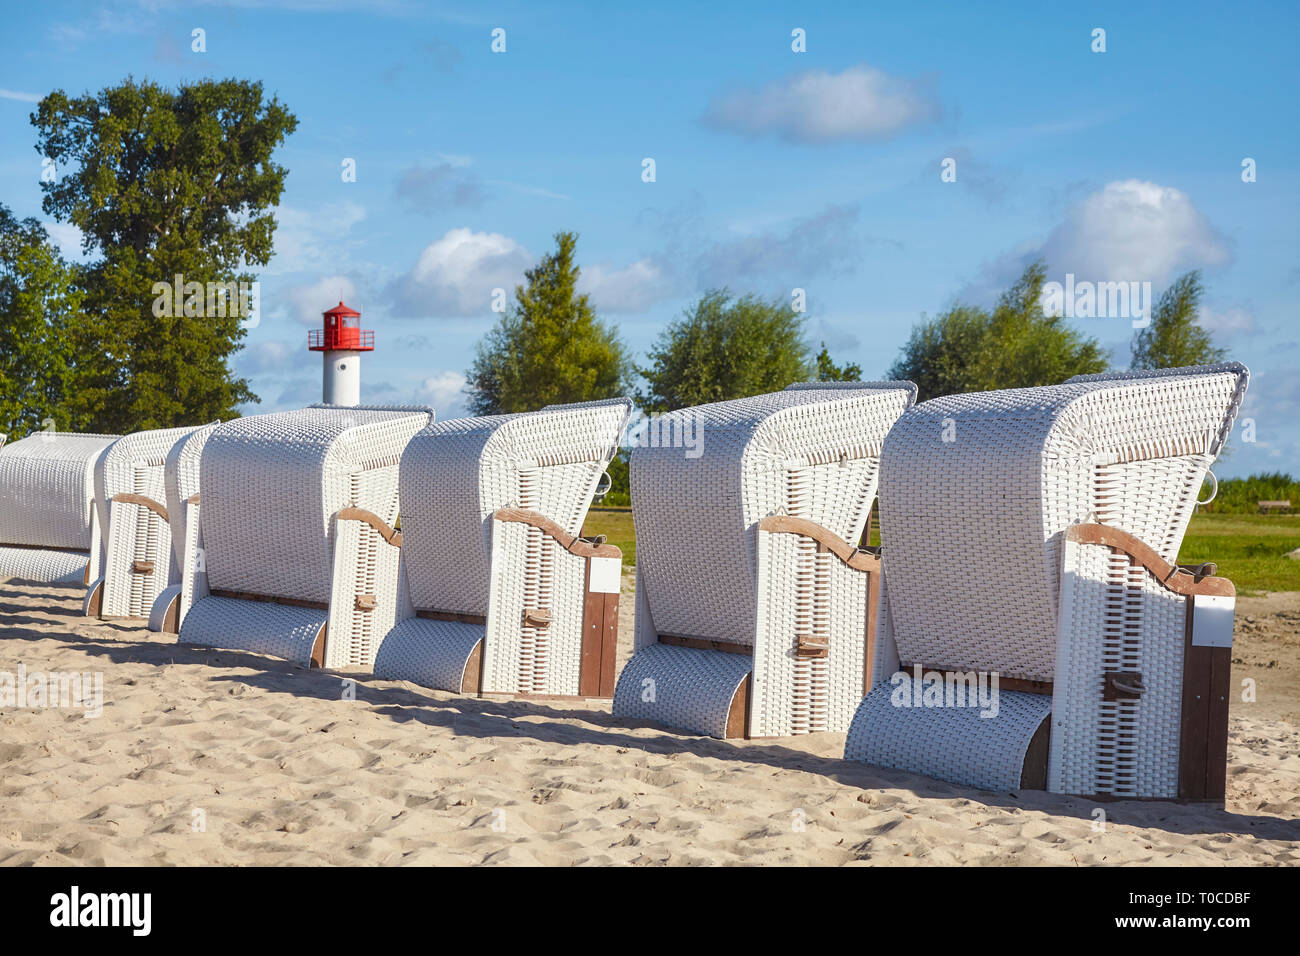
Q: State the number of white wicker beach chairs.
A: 7